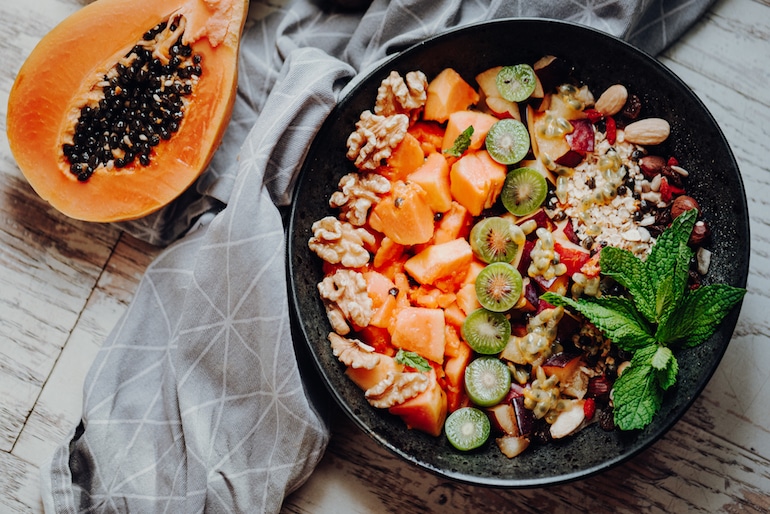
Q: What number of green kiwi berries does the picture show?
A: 8